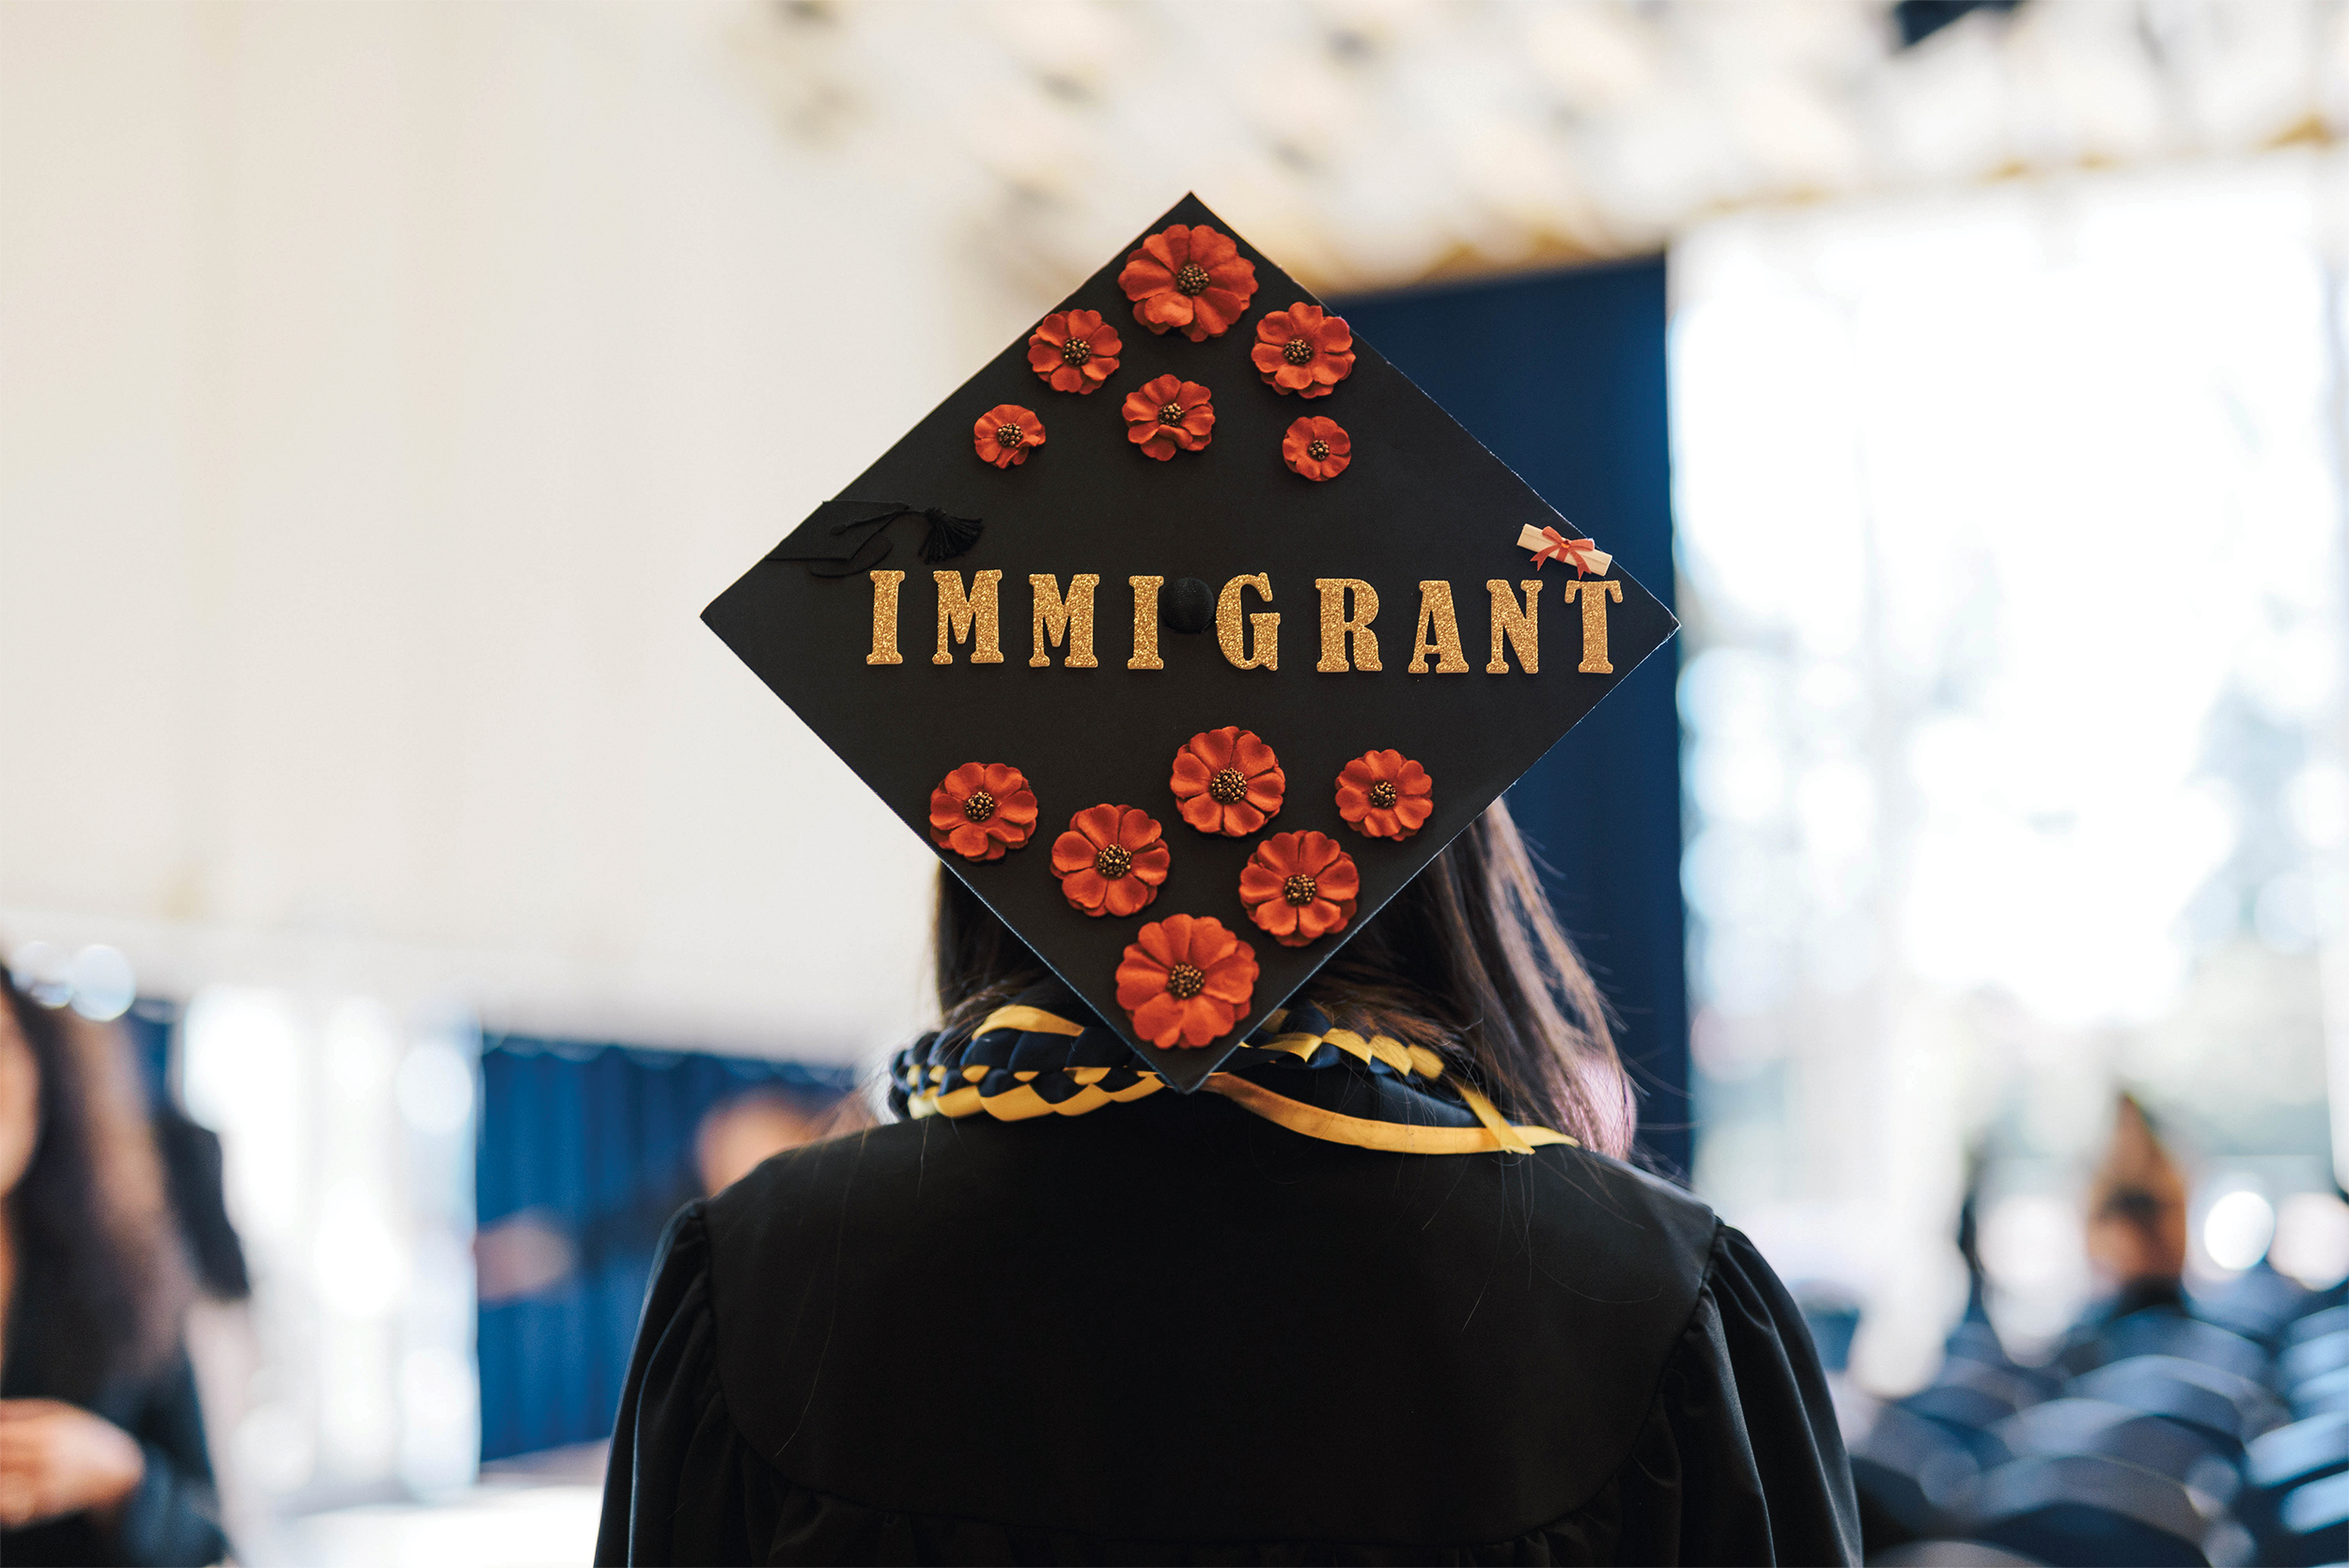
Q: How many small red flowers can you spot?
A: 12